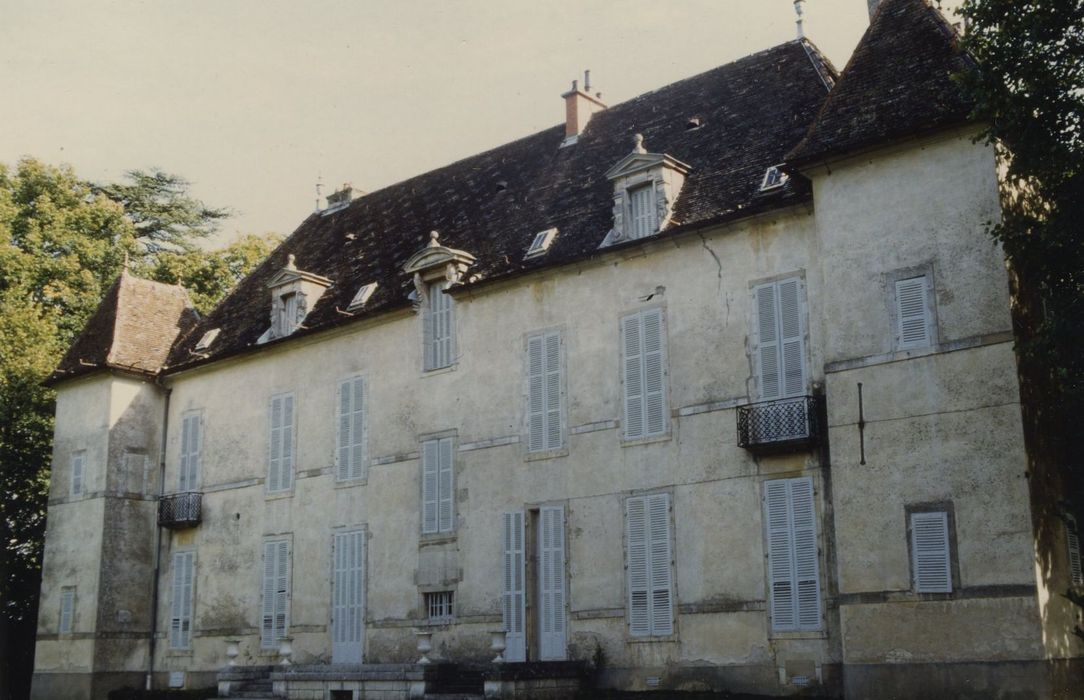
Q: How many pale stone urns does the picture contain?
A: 4